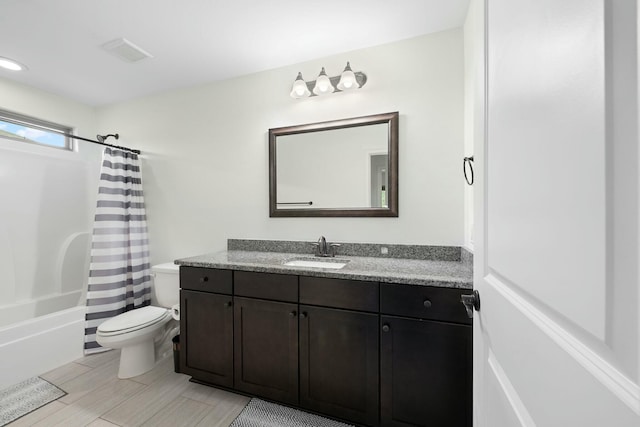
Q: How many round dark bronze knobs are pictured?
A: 6